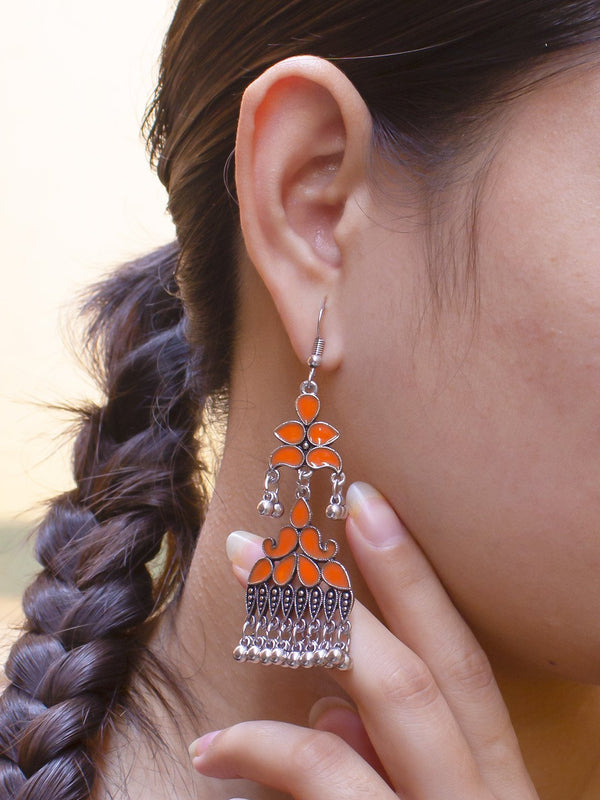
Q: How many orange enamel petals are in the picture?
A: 12